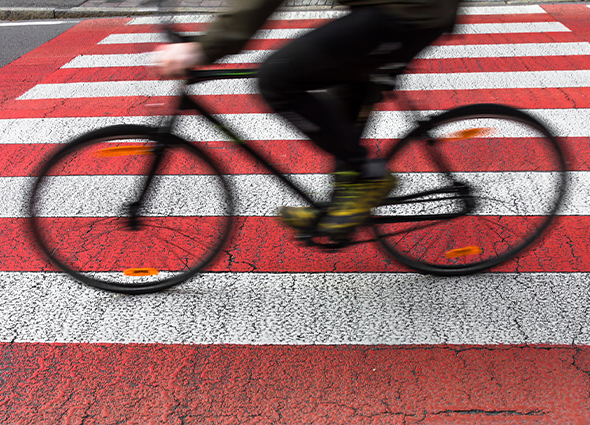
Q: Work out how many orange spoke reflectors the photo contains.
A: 4